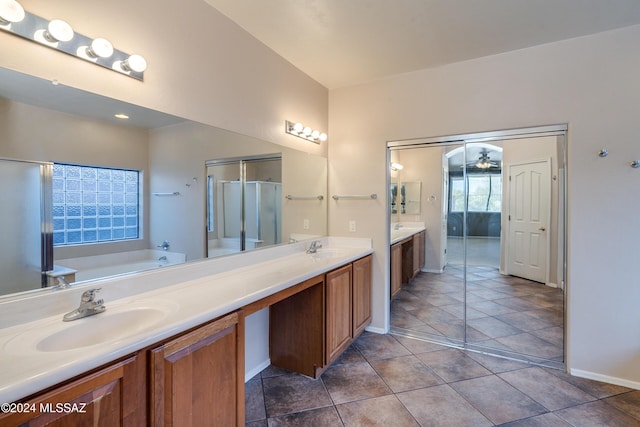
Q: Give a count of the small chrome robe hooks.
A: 2